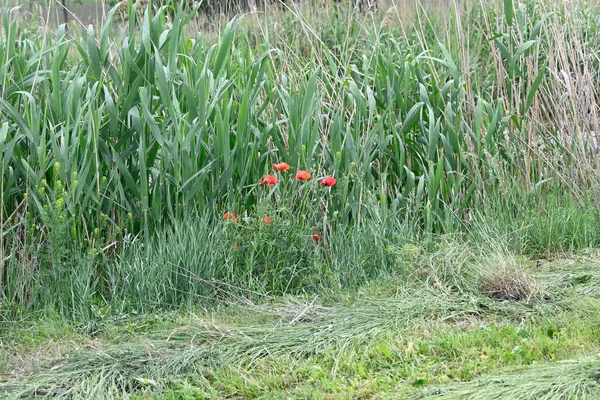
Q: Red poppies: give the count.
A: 7